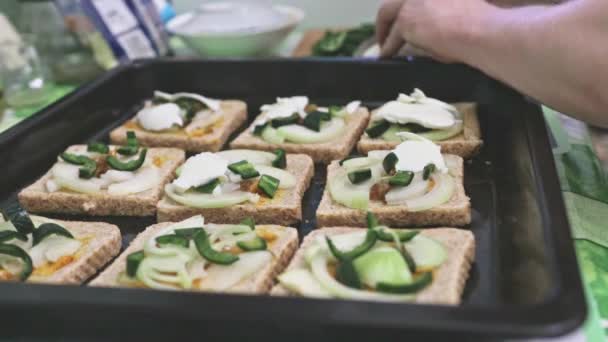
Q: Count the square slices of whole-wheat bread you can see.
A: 9